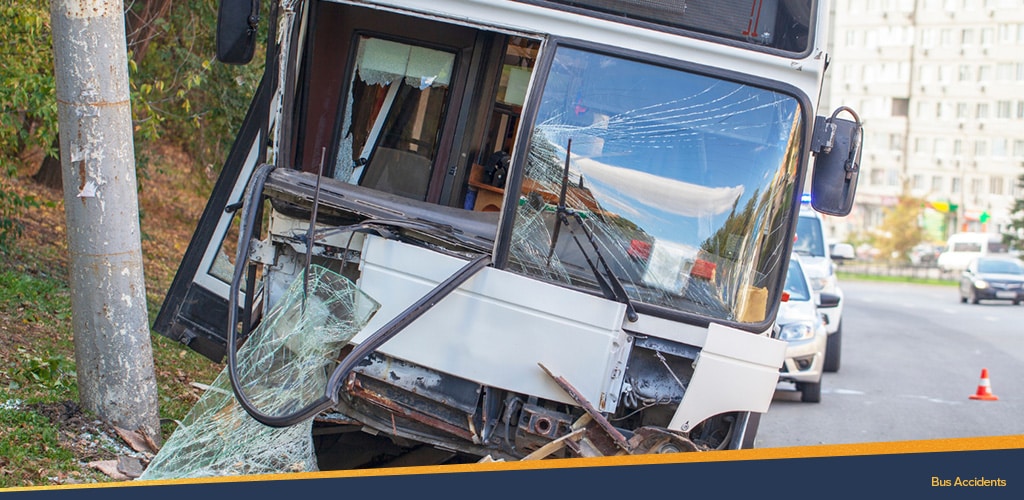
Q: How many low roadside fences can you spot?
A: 1